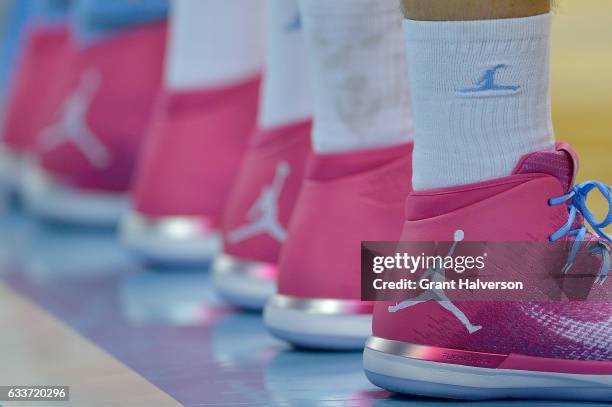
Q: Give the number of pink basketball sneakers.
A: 6